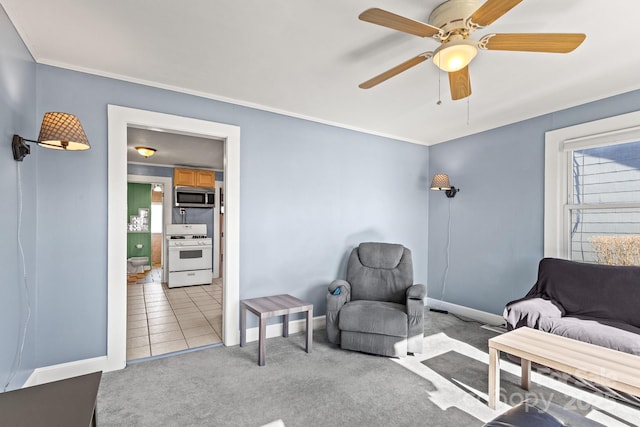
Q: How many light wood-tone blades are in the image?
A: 5